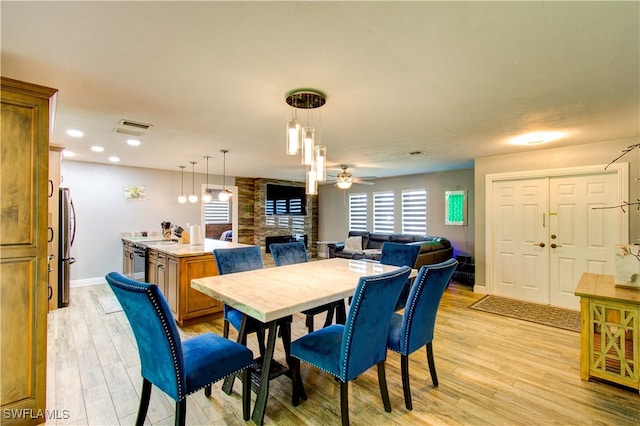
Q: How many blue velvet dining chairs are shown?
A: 6